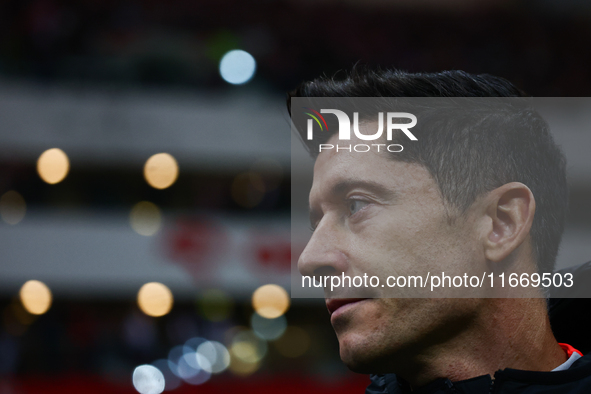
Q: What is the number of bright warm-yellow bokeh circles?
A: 5